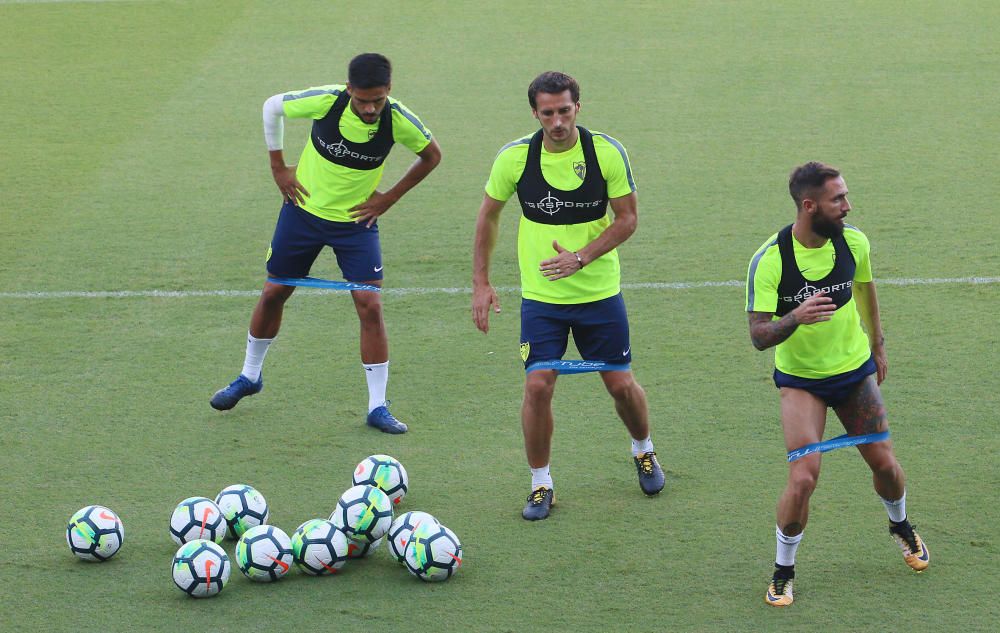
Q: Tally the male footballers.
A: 3